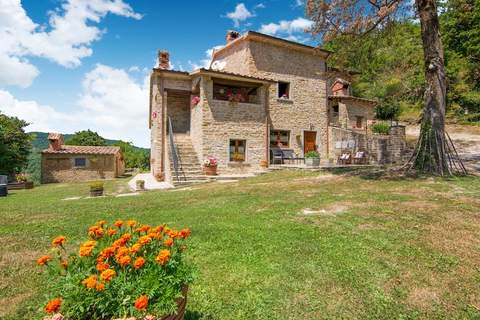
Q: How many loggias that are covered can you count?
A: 1